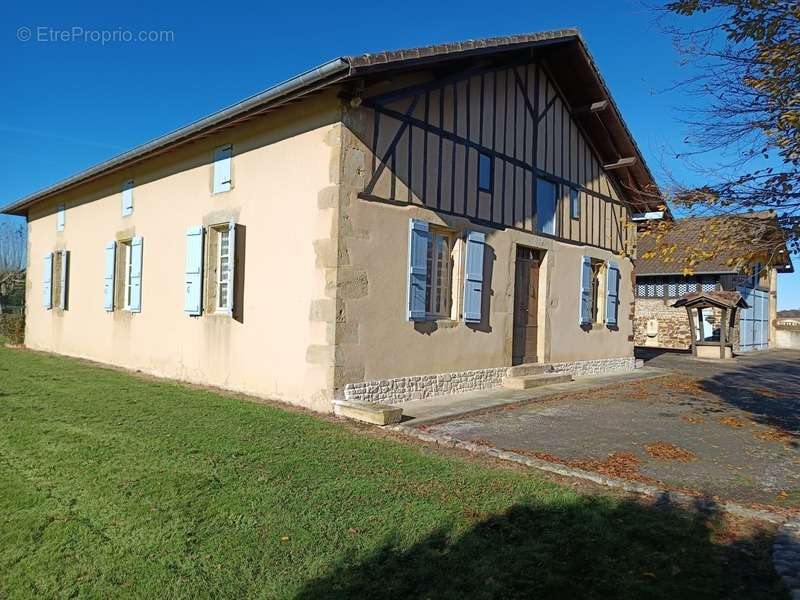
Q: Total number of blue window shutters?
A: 13